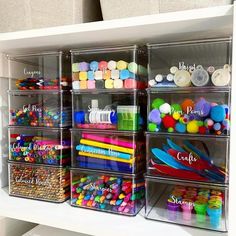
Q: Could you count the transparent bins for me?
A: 12